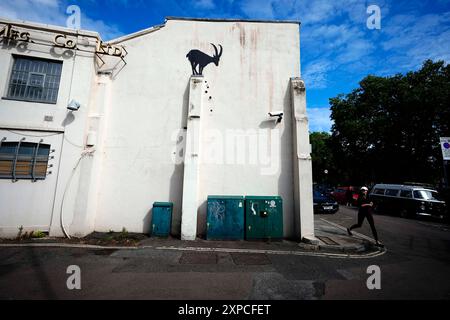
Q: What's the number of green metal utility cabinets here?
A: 3